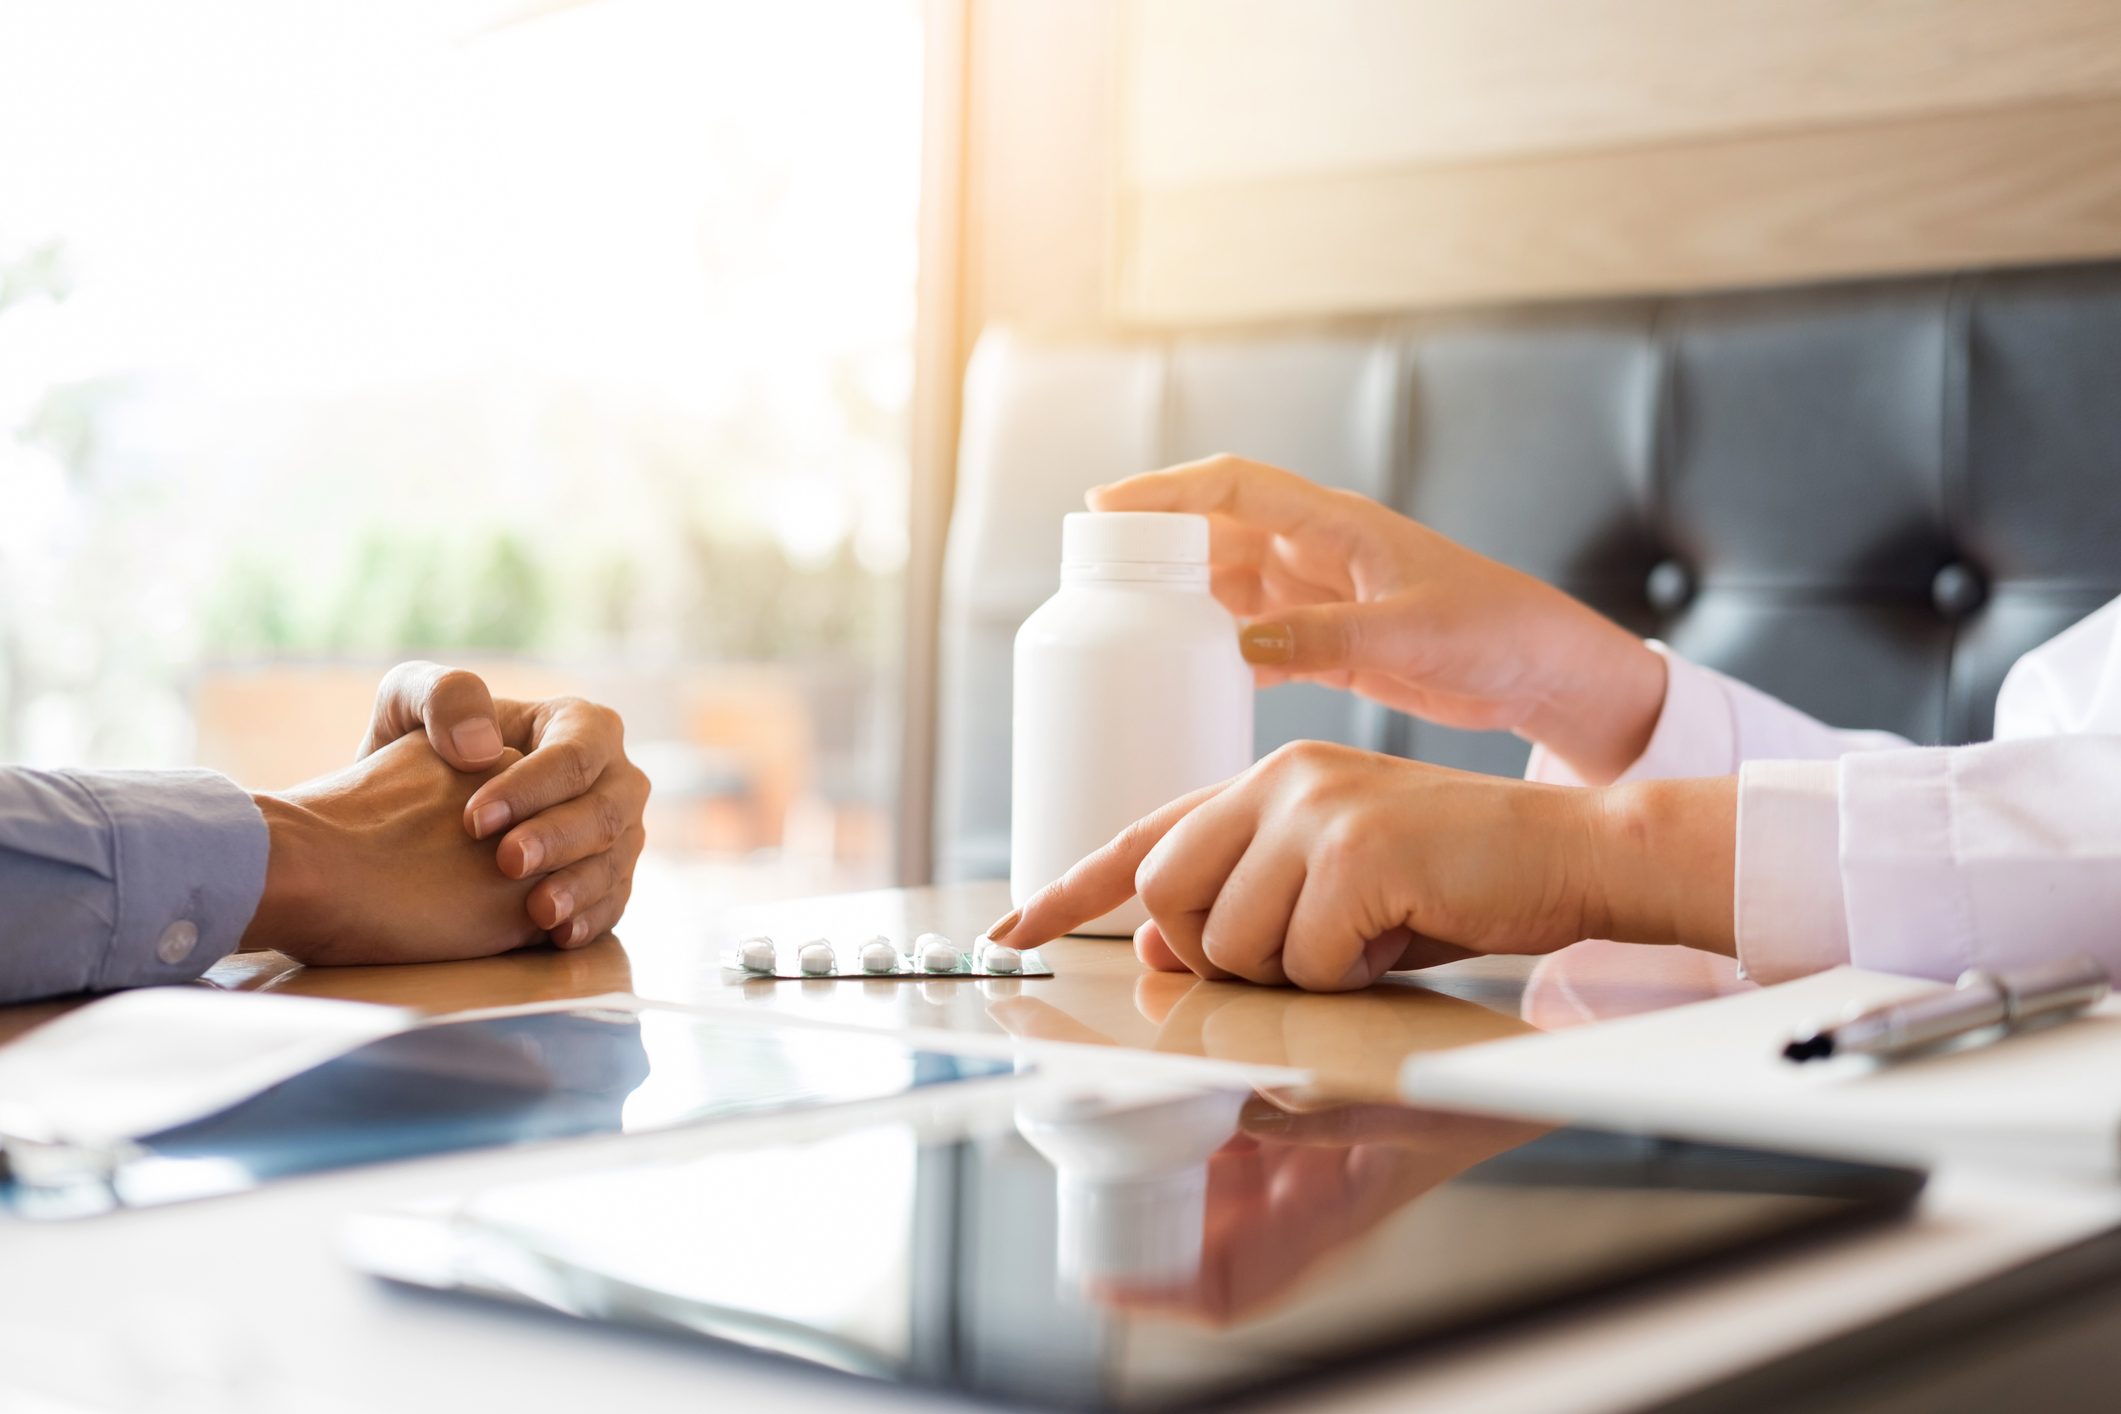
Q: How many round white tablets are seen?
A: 5